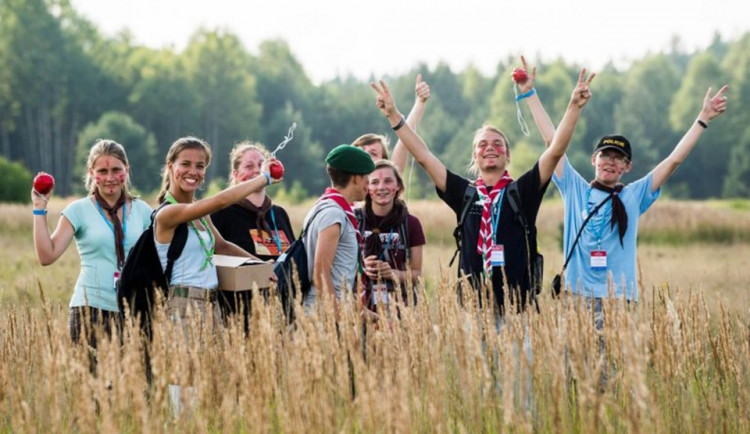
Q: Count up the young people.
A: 8